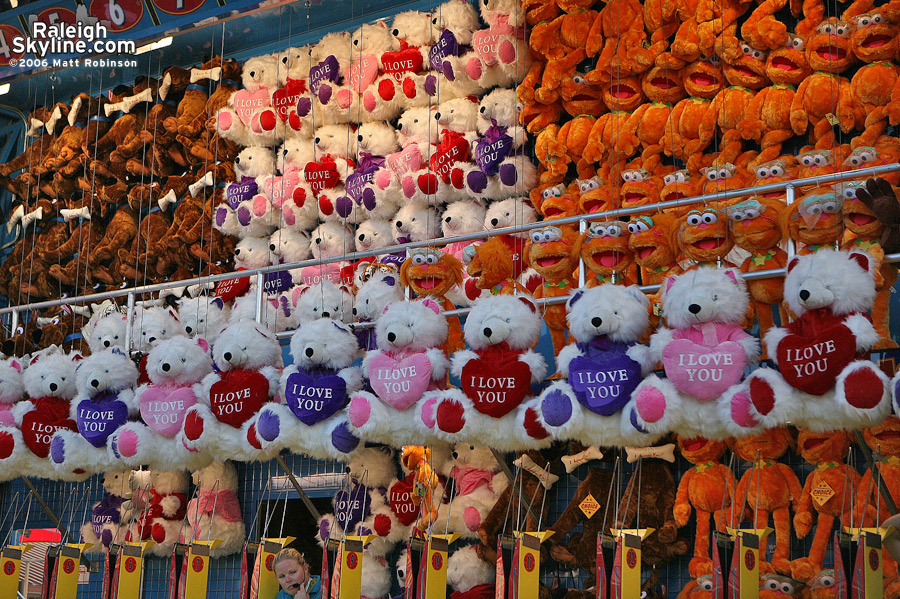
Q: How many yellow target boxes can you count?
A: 11